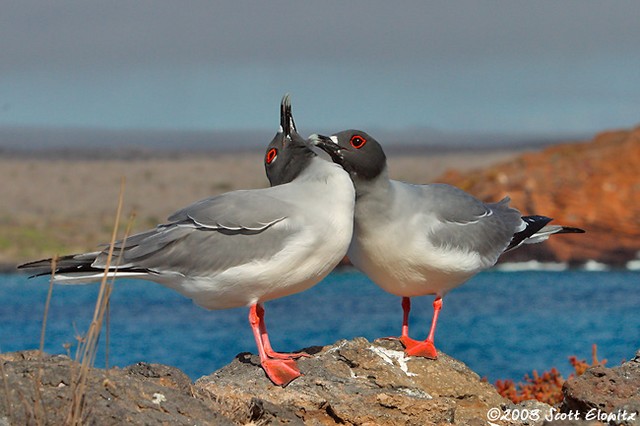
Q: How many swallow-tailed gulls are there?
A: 2